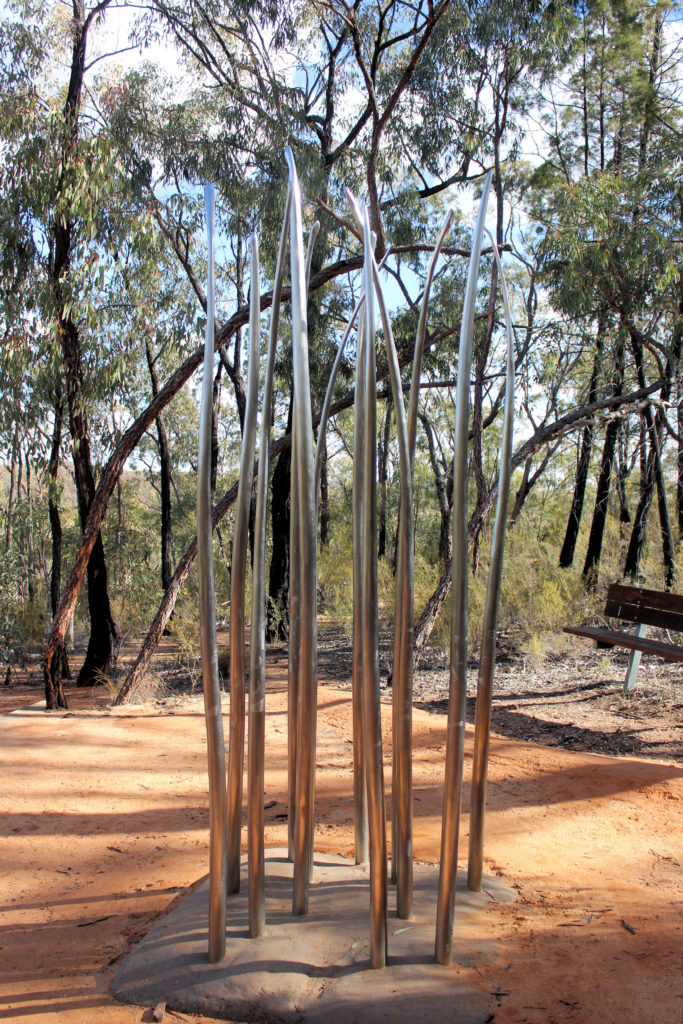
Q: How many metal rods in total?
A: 12